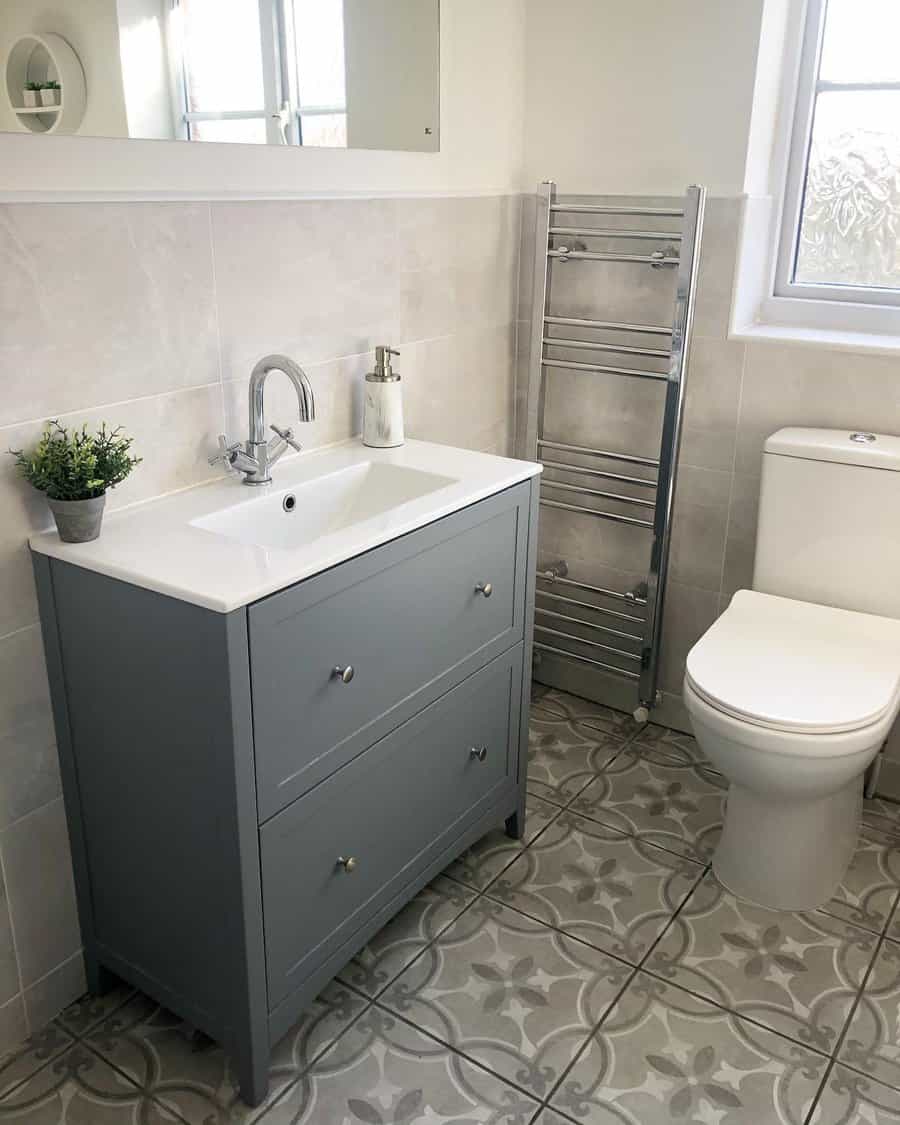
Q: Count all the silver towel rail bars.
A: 15